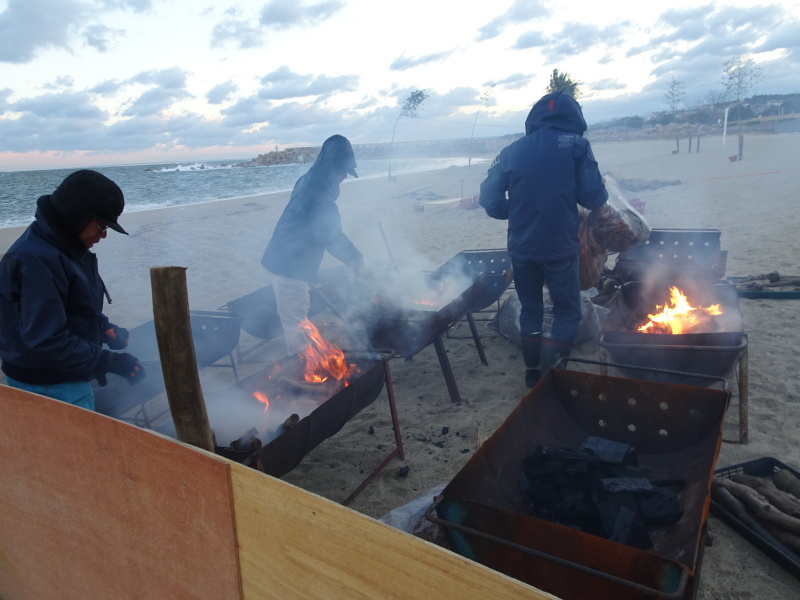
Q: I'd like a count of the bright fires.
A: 2